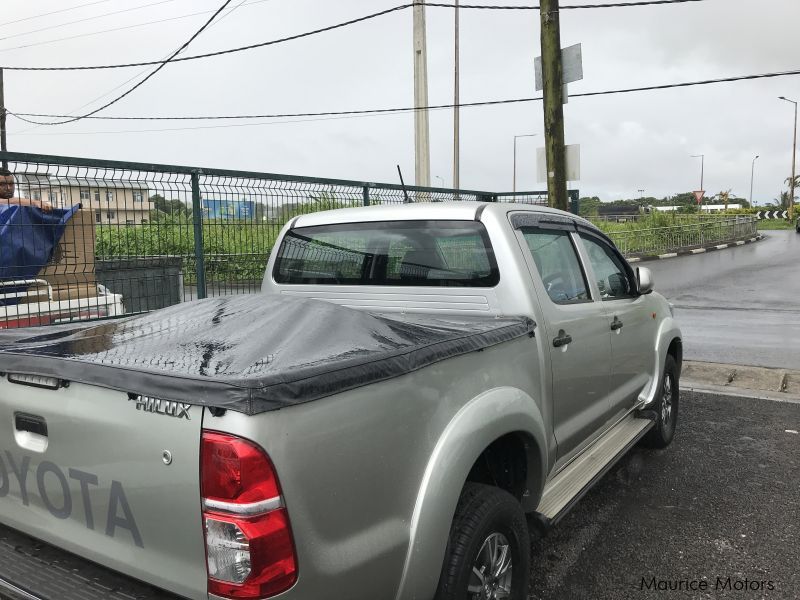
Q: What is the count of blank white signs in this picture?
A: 2